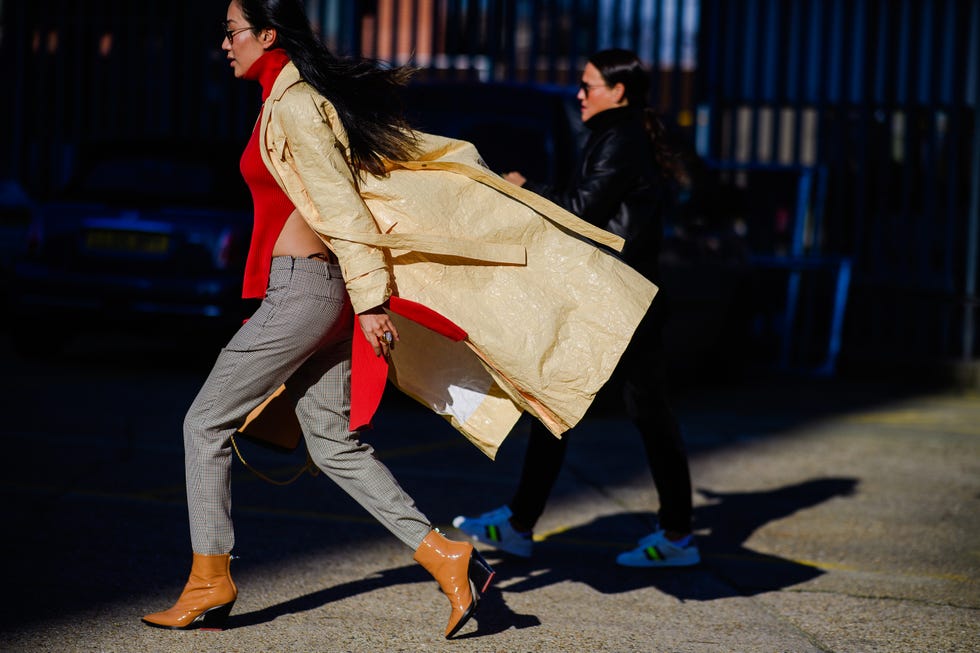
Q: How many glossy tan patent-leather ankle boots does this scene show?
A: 2